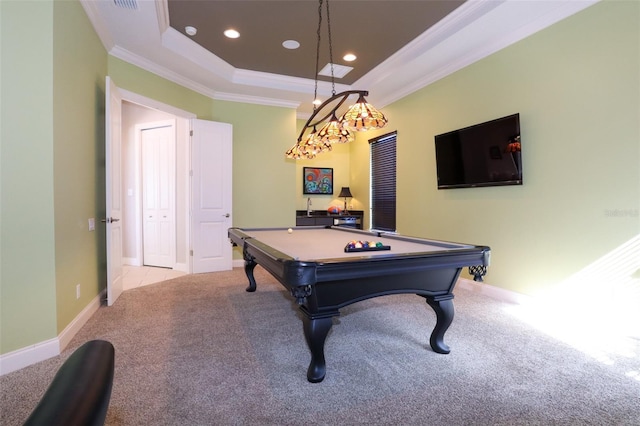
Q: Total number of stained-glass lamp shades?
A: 4